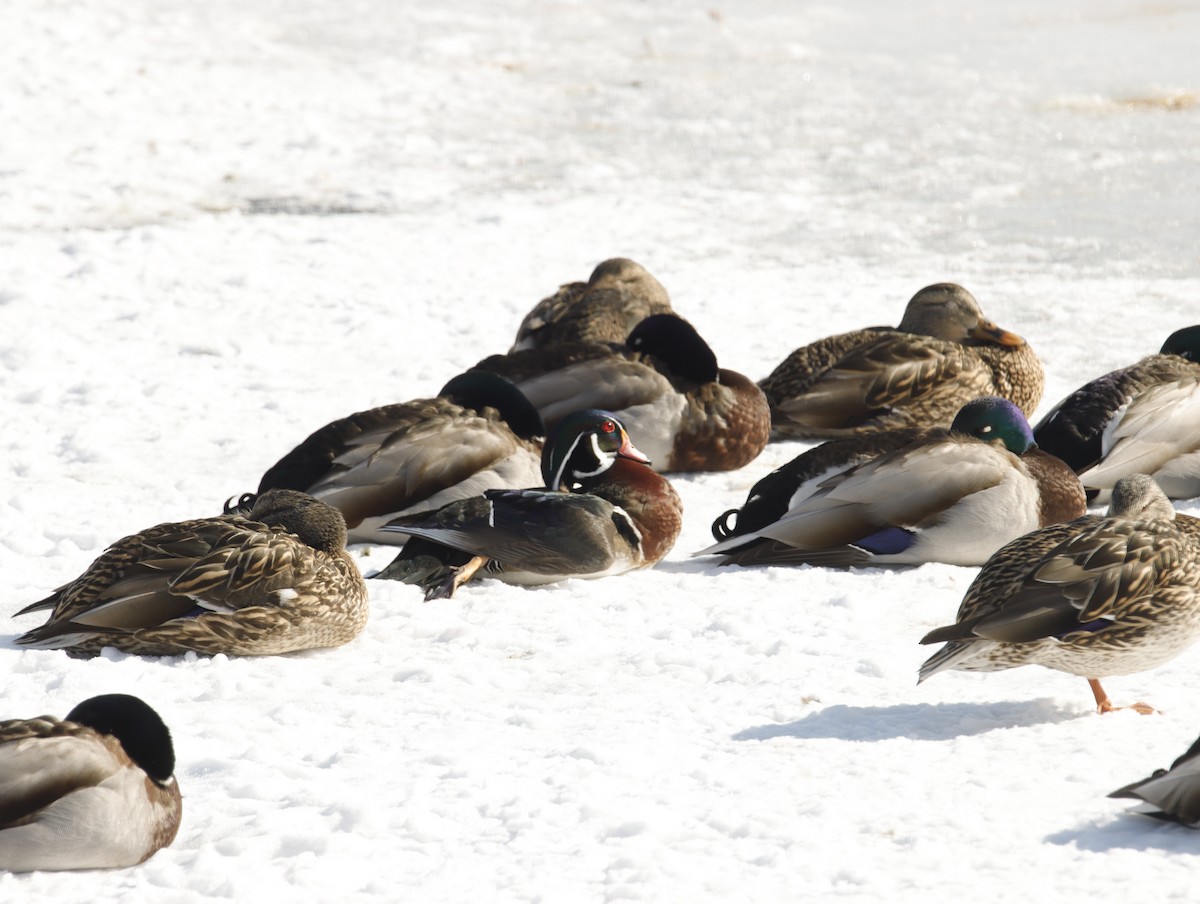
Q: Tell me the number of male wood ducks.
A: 1